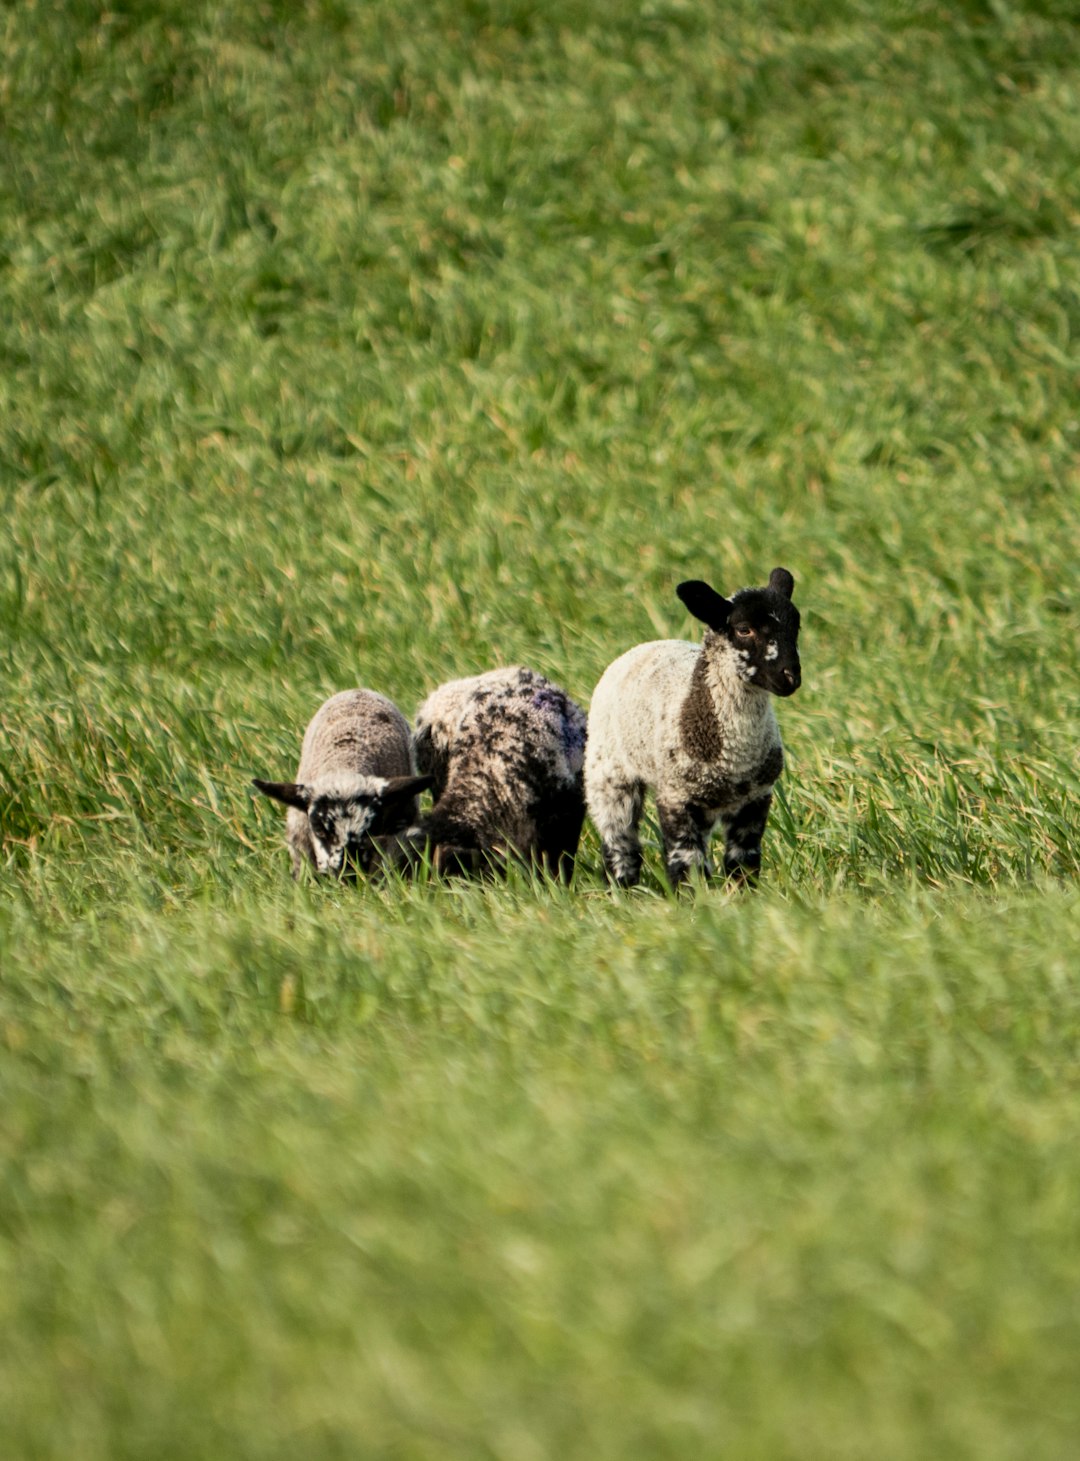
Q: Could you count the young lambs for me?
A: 3